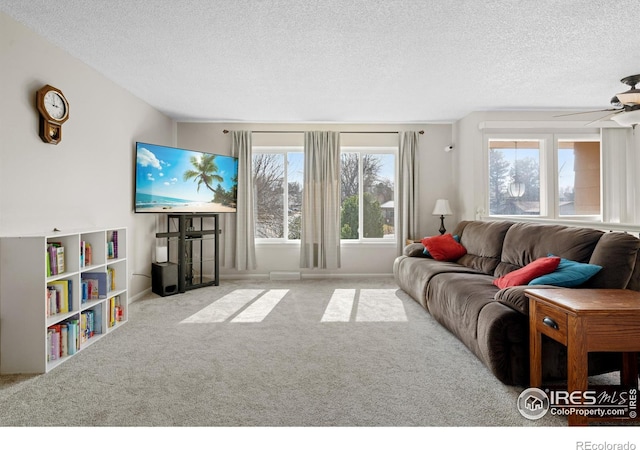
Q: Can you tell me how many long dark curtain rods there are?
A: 1